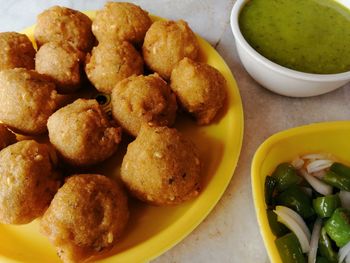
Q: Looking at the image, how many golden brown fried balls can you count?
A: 14